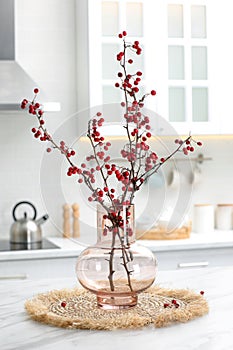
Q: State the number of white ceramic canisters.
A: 2